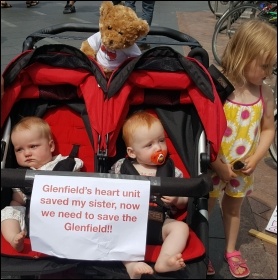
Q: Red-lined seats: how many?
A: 2